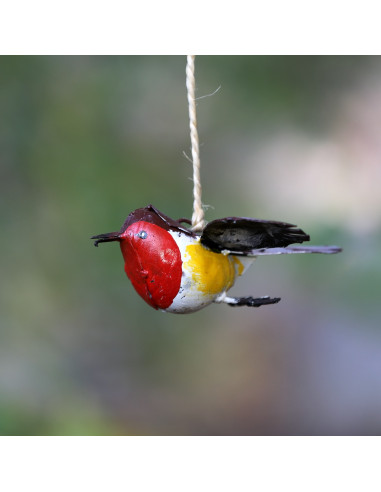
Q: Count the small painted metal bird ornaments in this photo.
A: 1